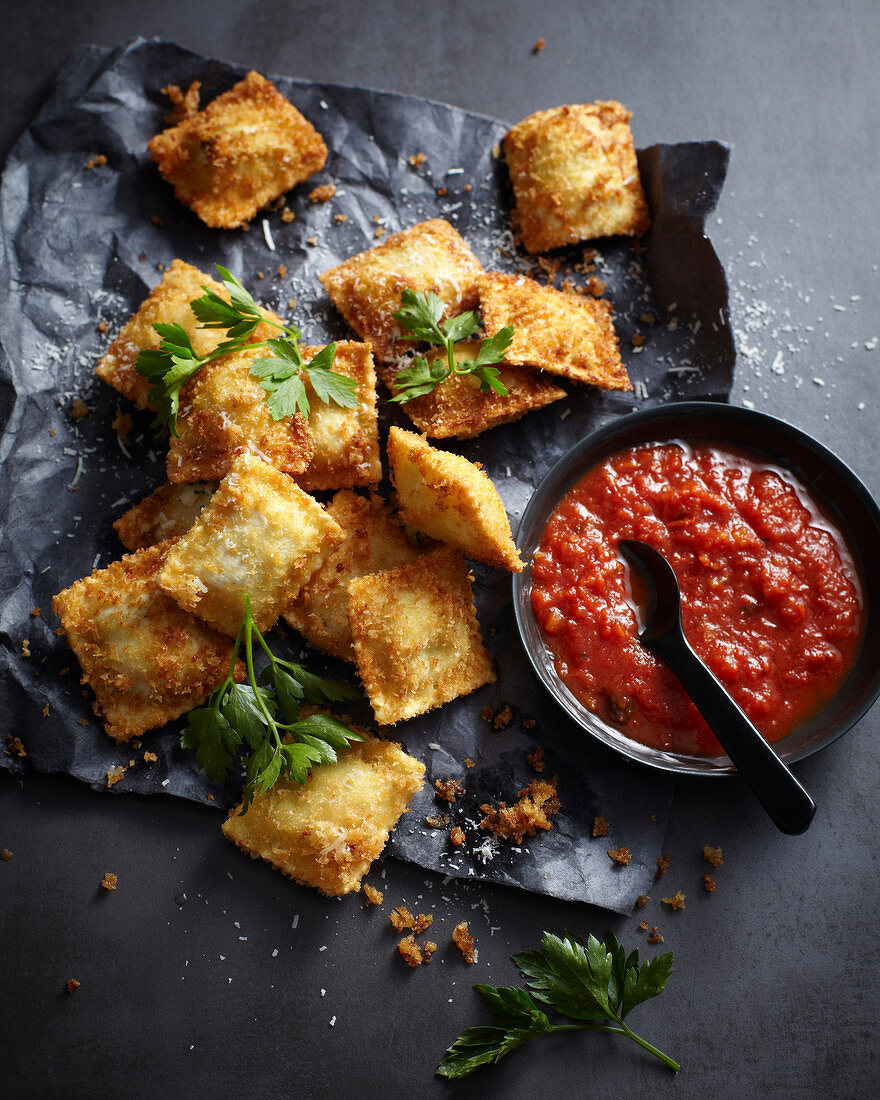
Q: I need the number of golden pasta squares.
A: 15